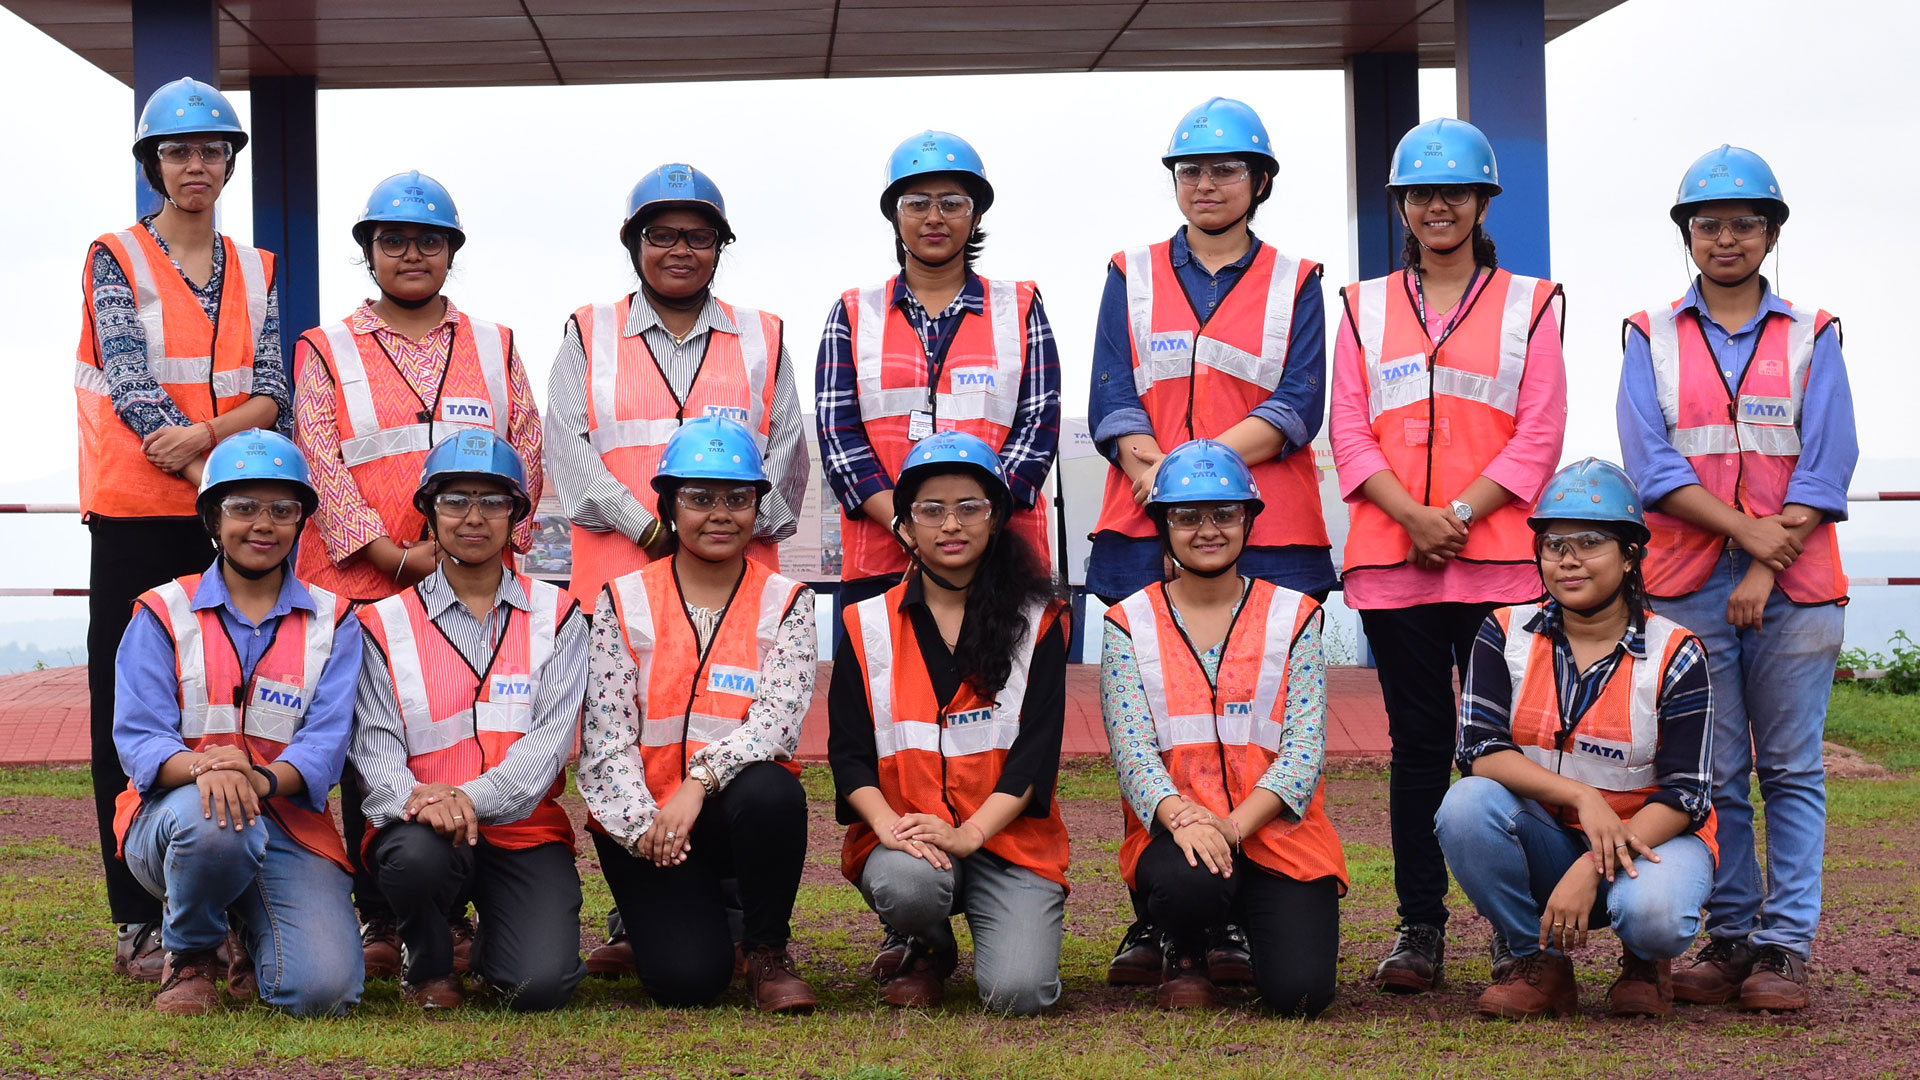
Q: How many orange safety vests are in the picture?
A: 13